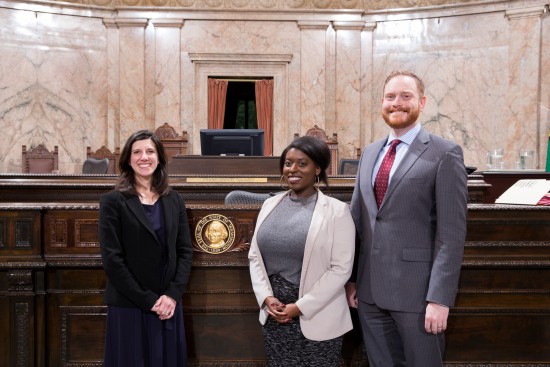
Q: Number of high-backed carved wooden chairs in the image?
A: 4